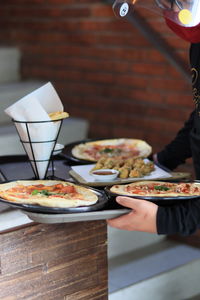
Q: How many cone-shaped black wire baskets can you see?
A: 1